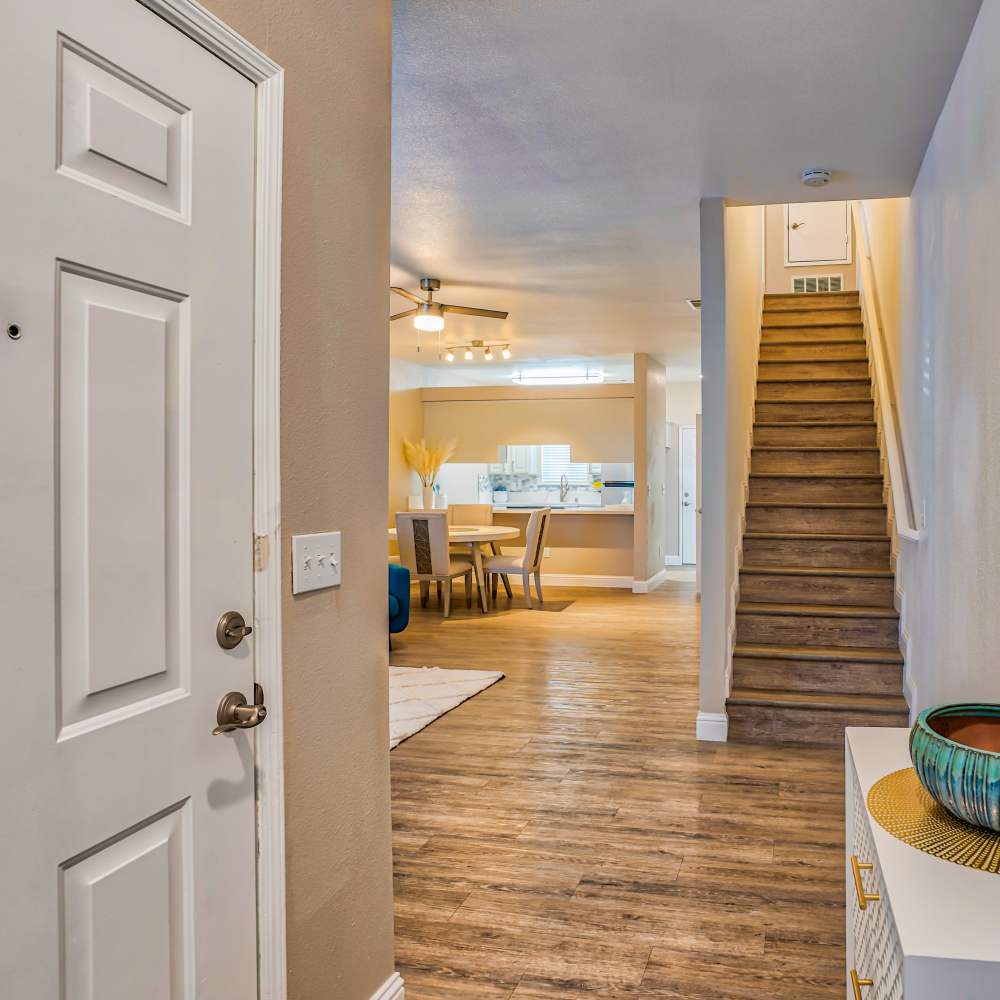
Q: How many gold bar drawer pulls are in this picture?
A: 2